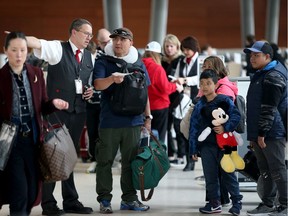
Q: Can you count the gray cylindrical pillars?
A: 4